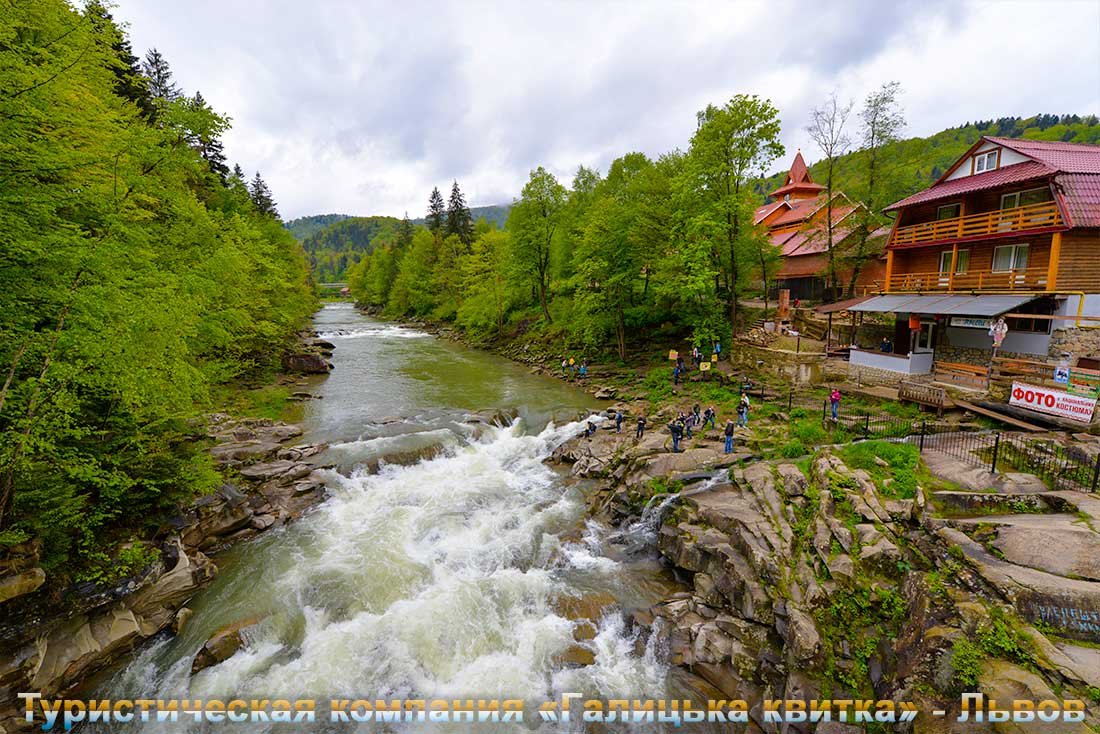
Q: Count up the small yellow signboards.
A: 3